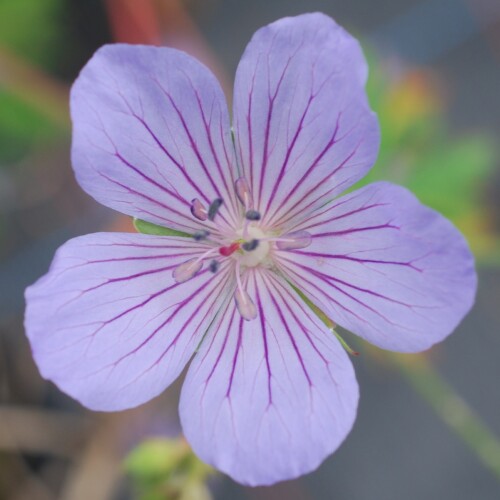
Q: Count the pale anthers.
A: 5